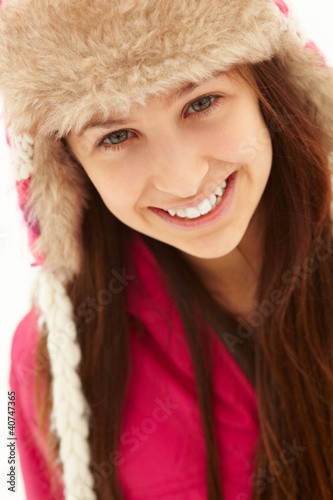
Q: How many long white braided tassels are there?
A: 1